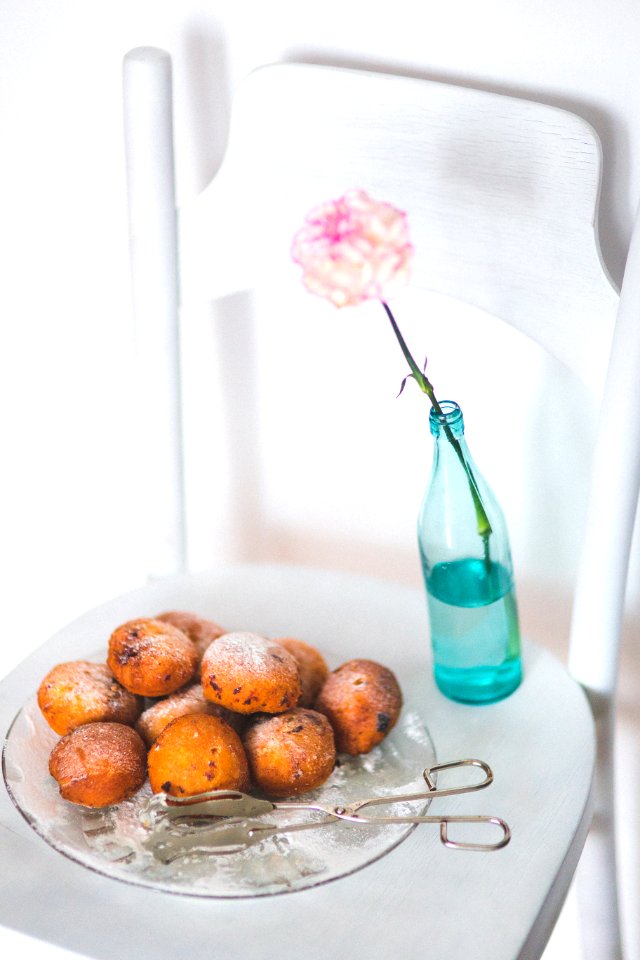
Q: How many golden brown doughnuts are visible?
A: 10